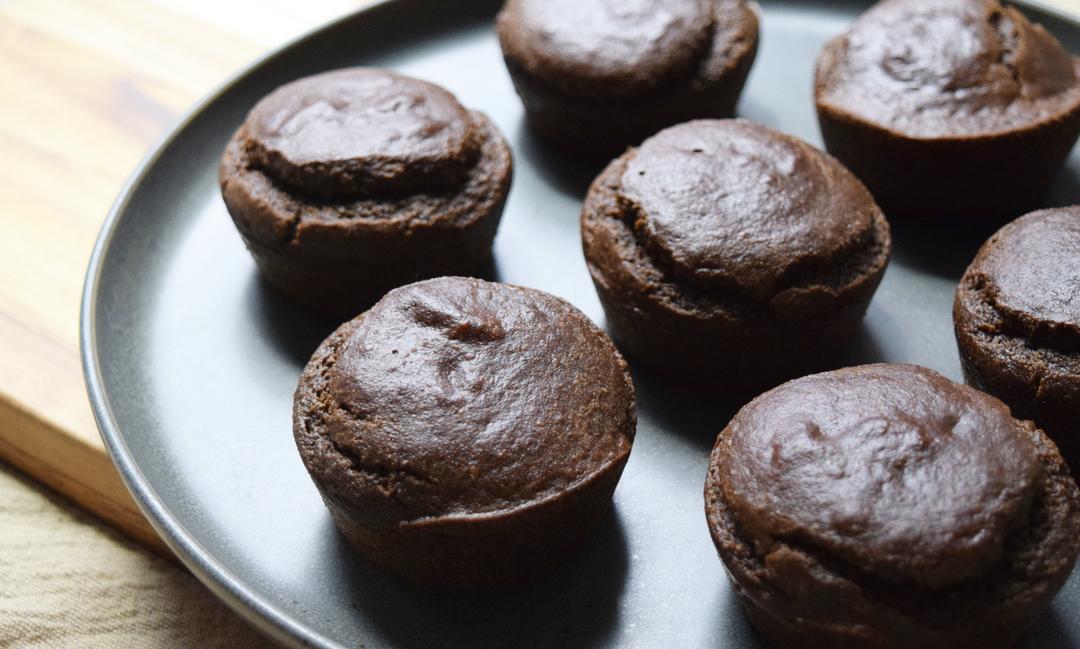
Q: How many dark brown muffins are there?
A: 7